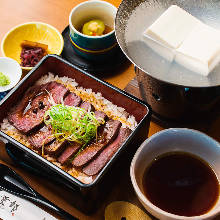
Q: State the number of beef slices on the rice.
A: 6